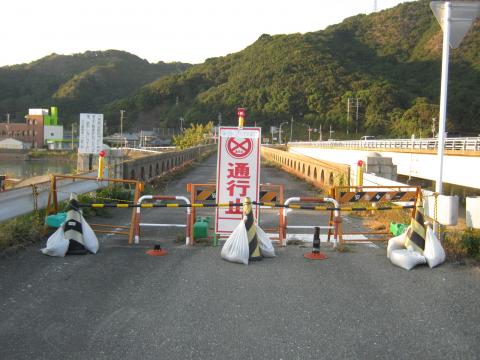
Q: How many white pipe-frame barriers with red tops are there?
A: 2